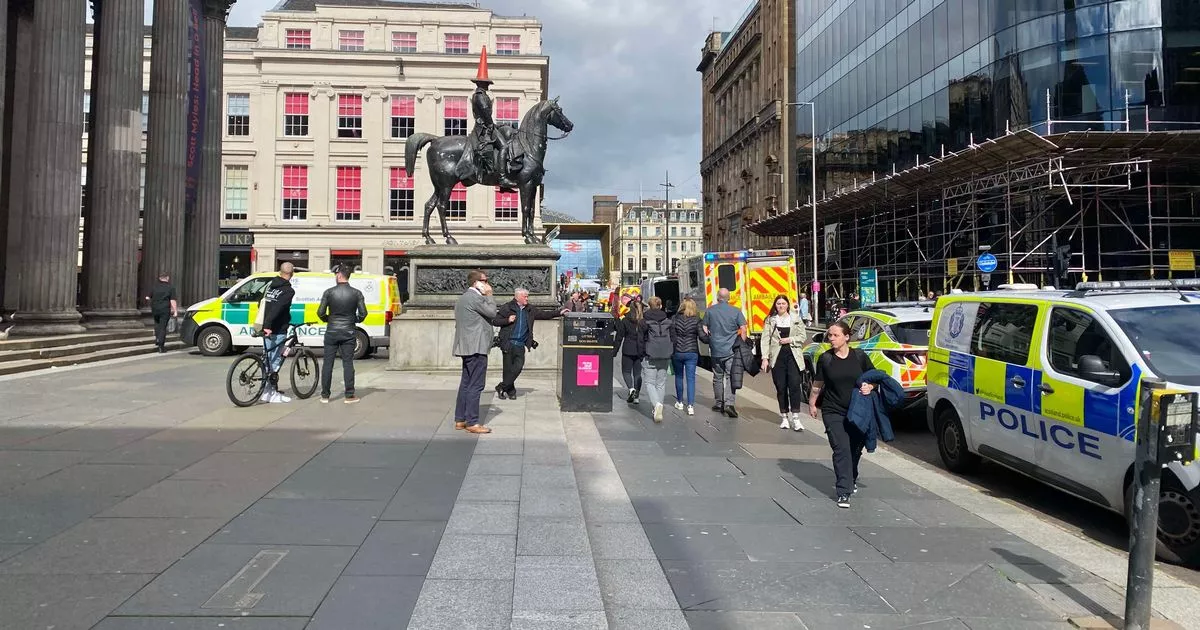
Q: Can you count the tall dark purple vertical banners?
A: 1